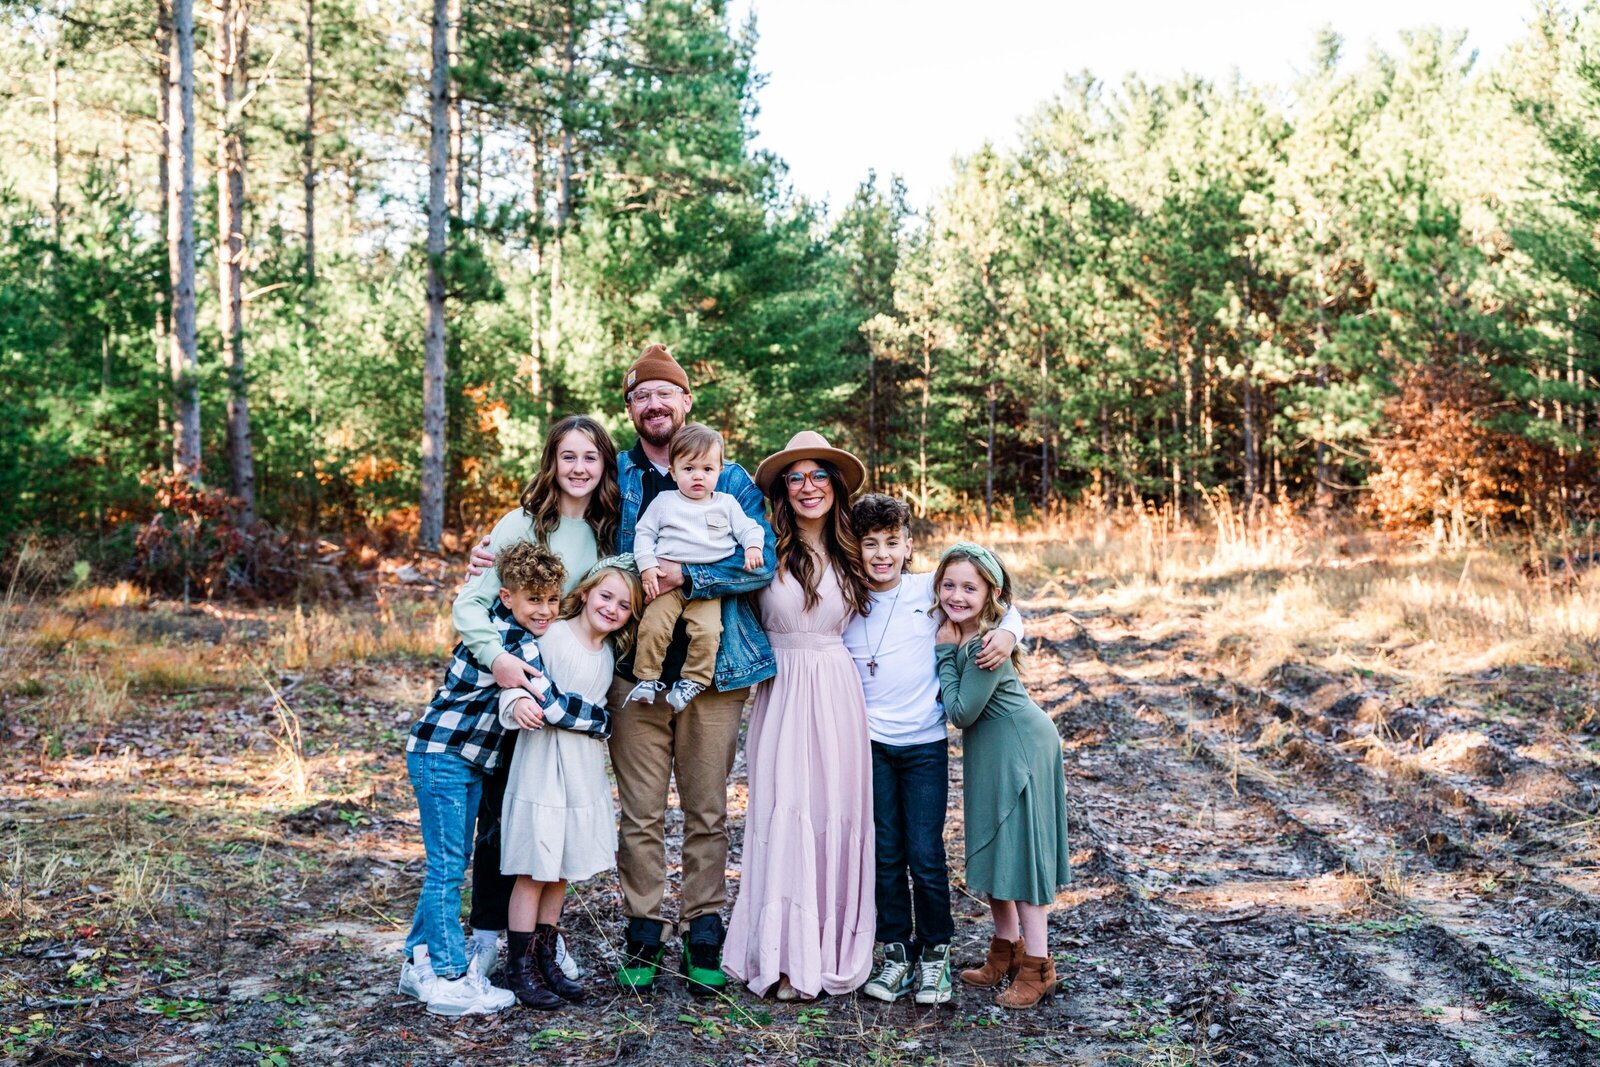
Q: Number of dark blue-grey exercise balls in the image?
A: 0